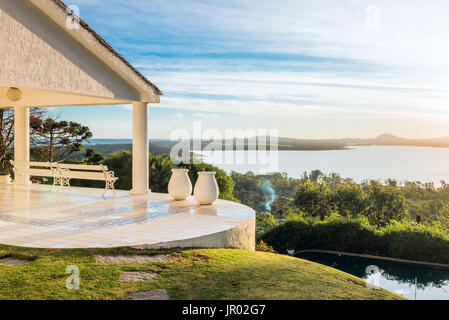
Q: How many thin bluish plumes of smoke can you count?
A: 1